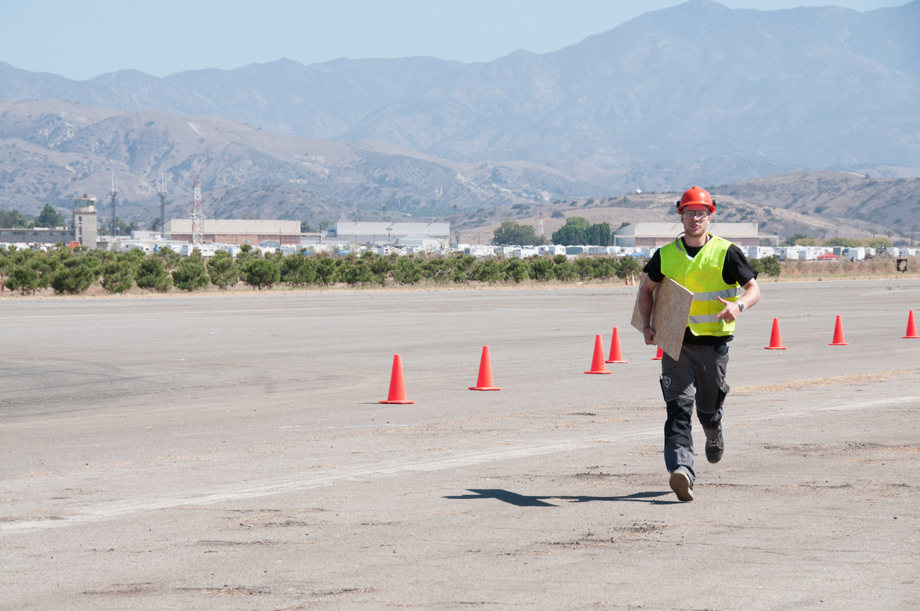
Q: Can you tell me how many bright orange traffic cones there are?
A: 8